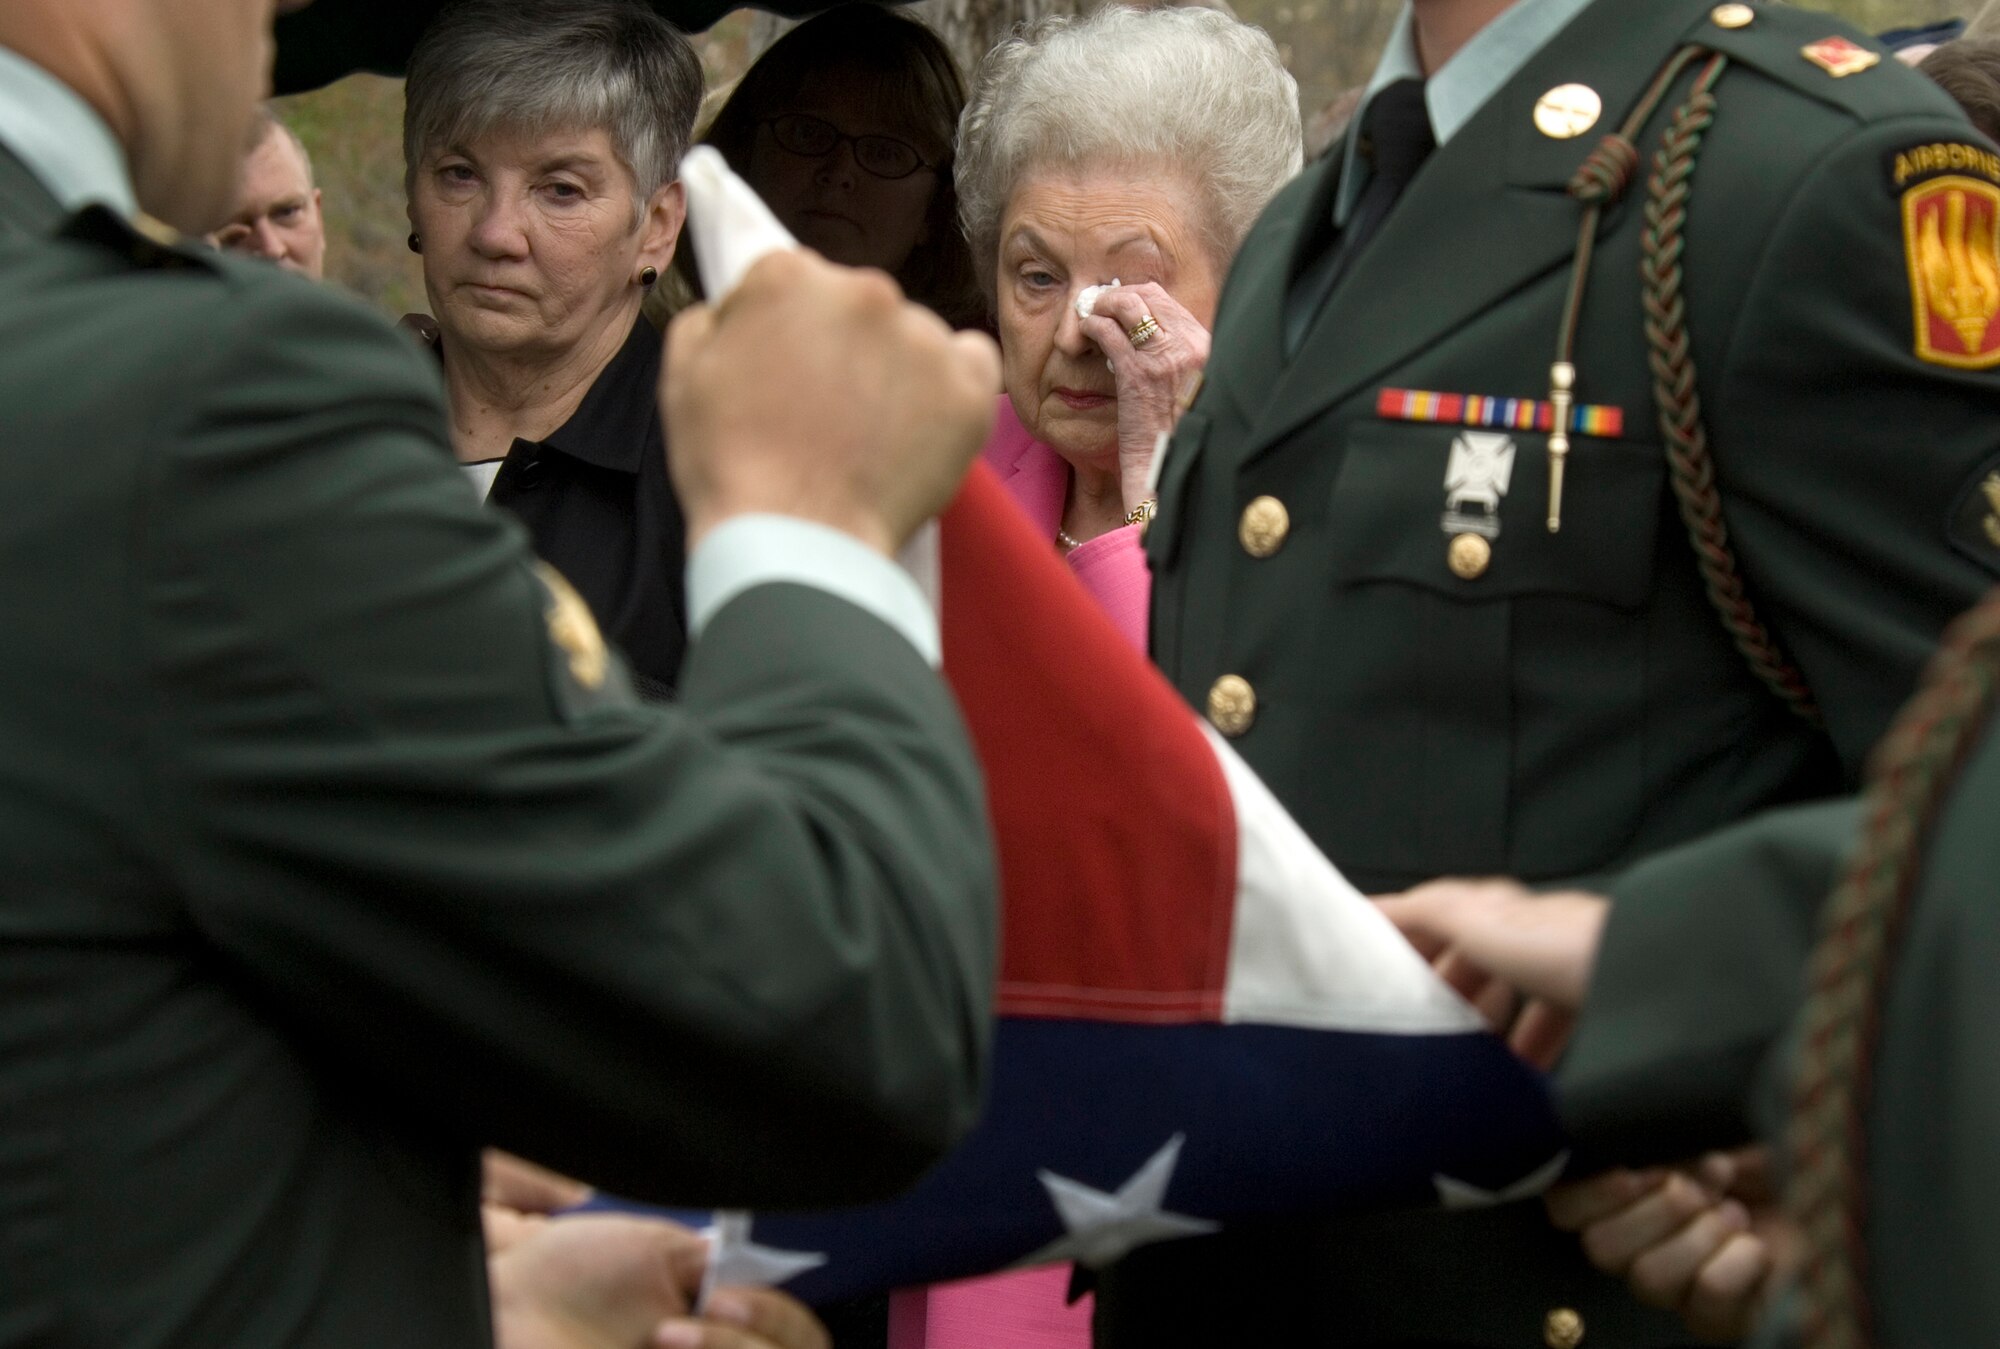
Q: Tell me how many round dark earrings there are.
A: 2